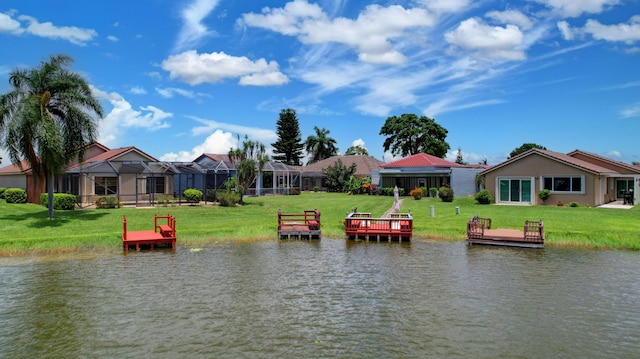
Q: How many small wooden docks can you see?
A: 4